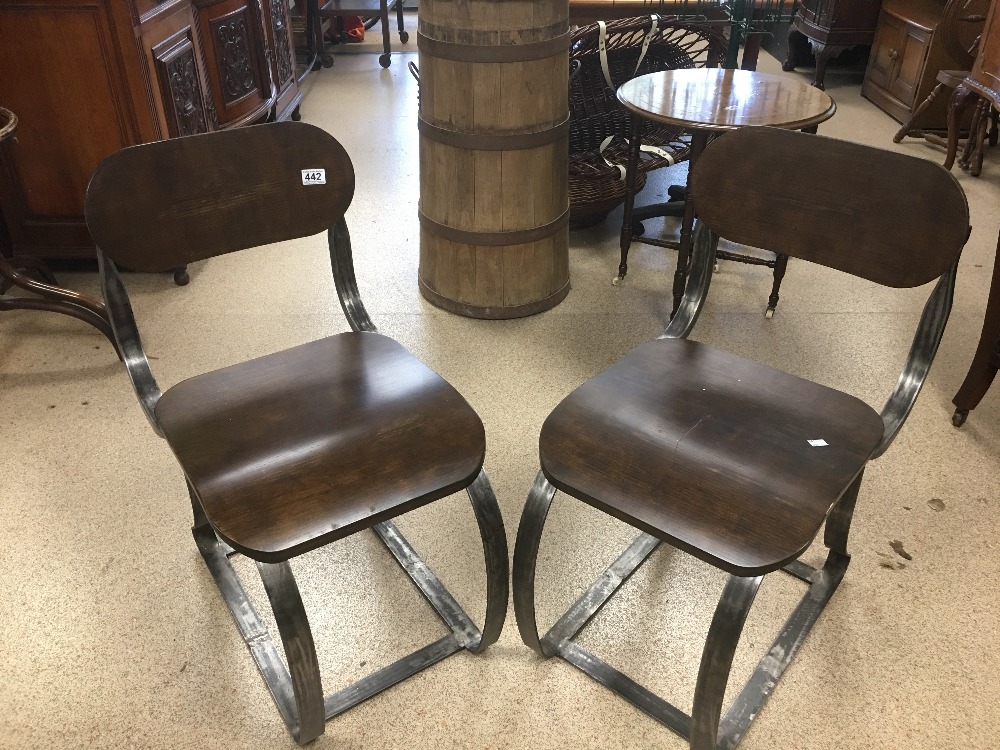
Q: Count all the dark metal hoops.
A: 4